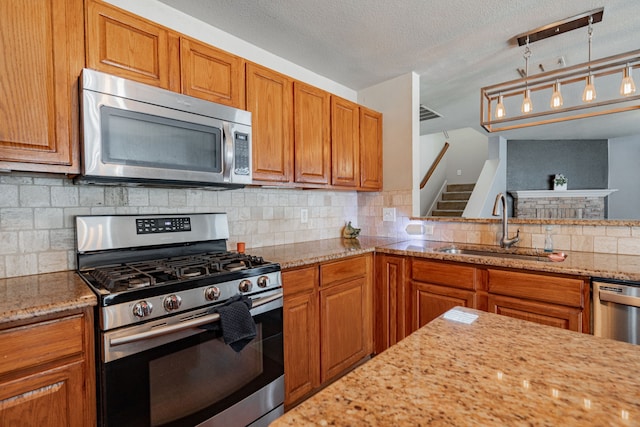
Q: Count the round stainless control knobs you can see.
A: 5